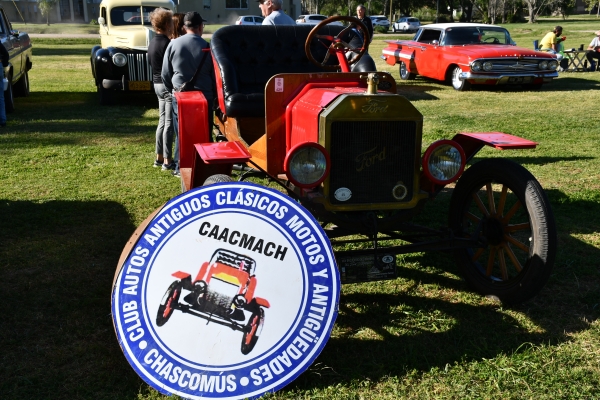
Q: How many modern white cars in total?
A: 4